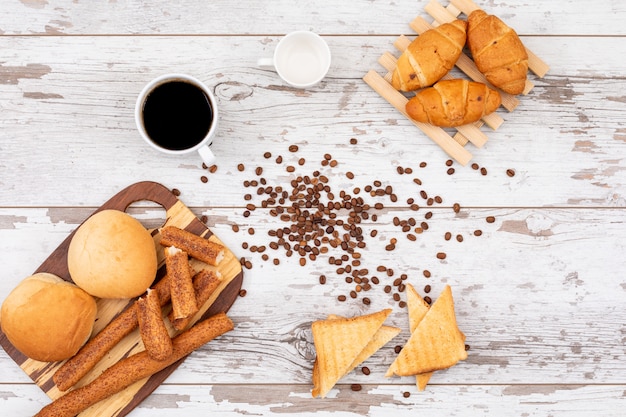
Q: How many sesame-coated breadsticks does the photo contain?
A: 6